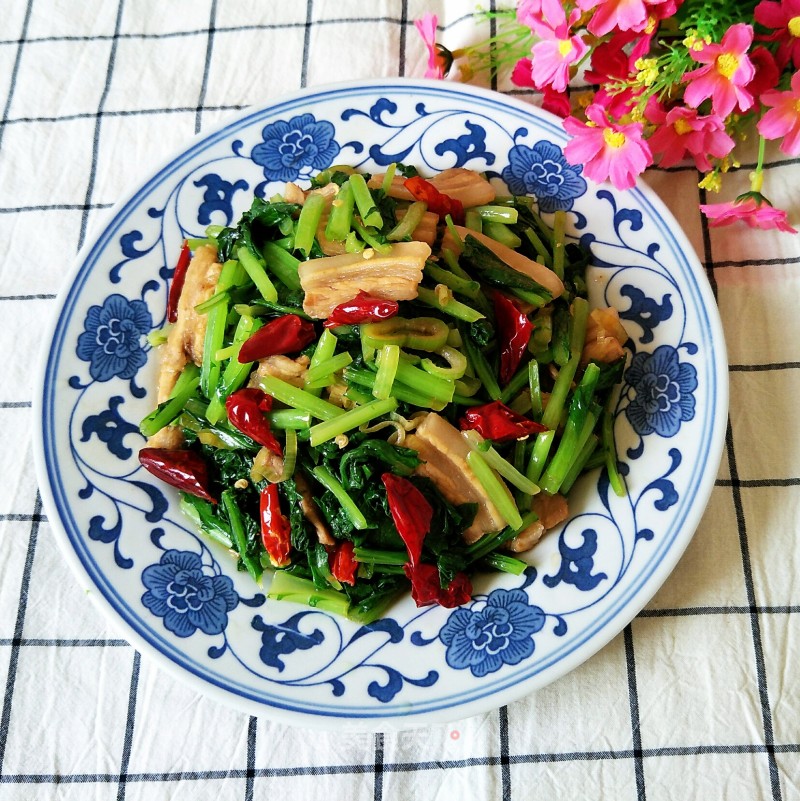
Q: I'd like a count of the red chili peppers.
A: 12